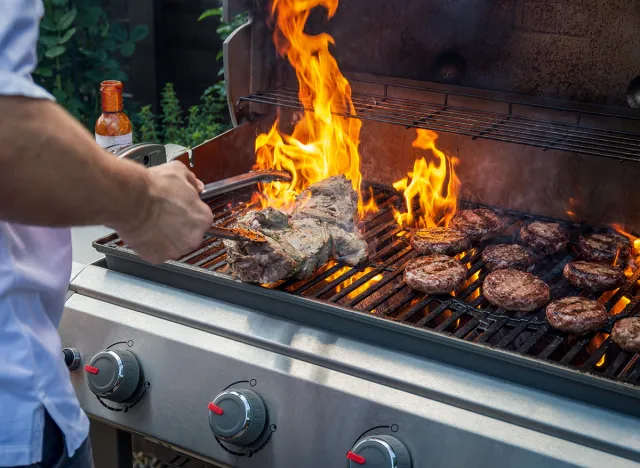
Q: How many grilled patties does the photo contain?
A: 10